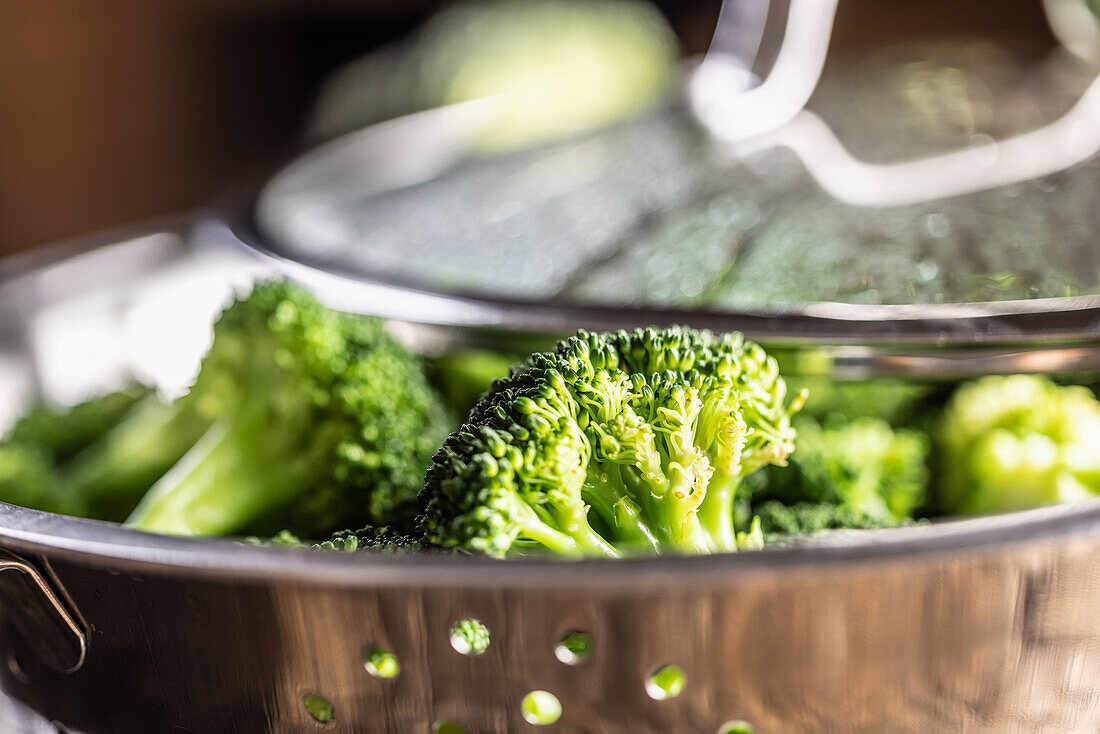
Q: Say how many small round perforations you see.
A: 8